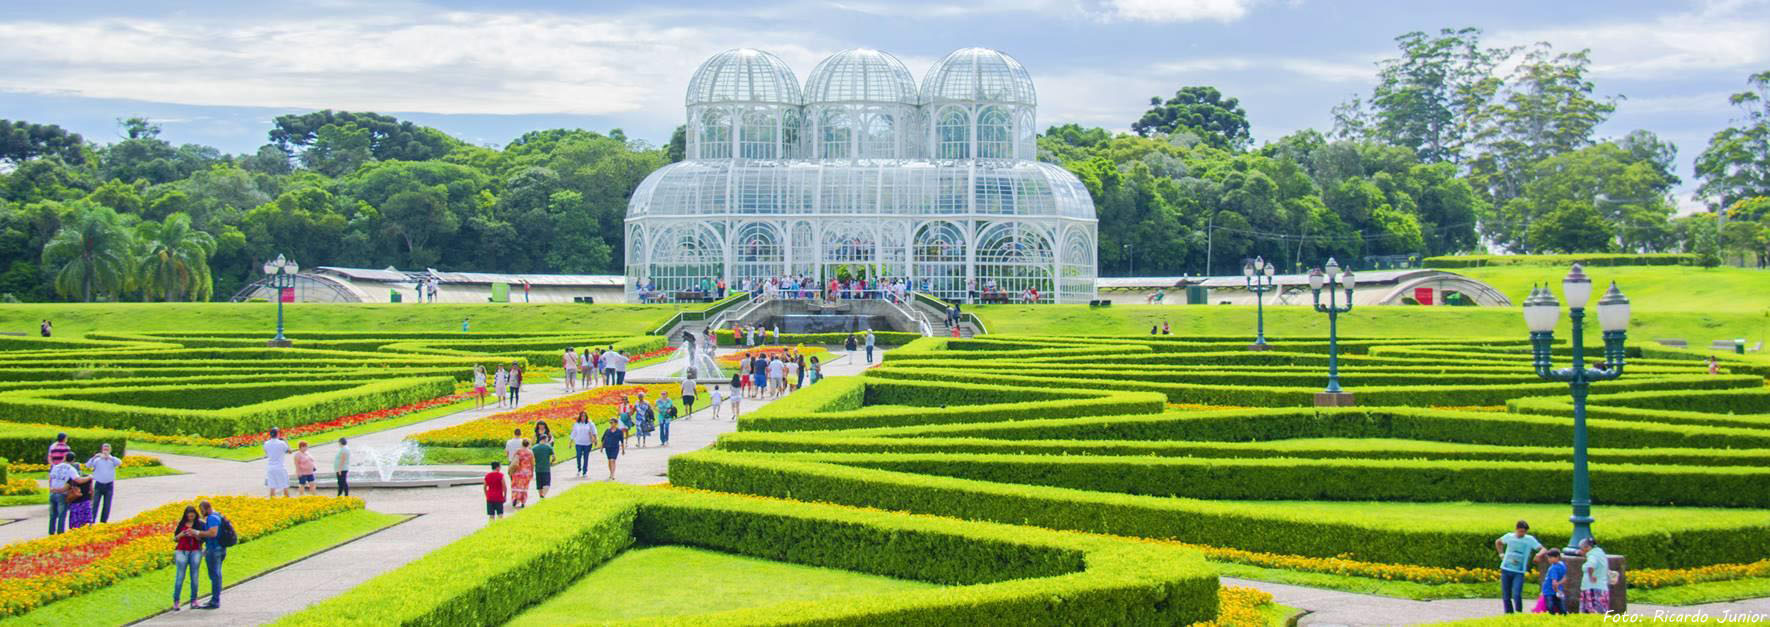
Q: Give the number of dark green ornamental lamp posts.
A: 4